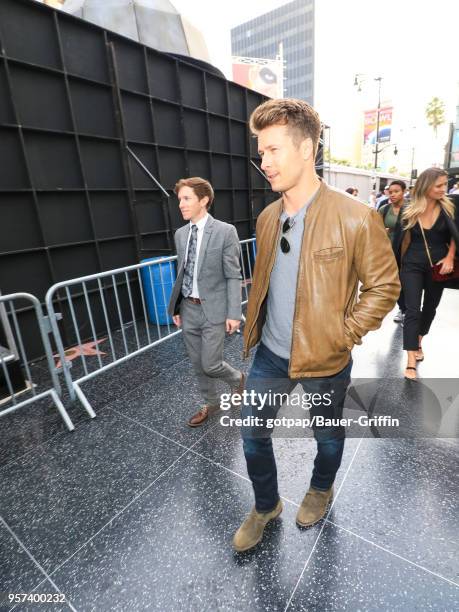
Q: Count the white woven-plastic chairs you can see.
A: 0